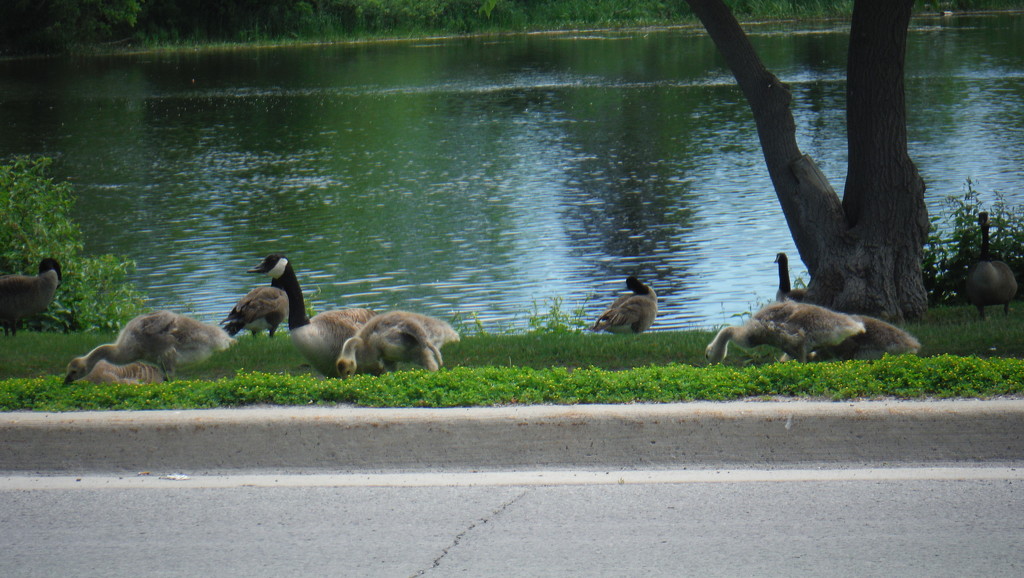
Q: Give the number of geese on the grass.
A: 11